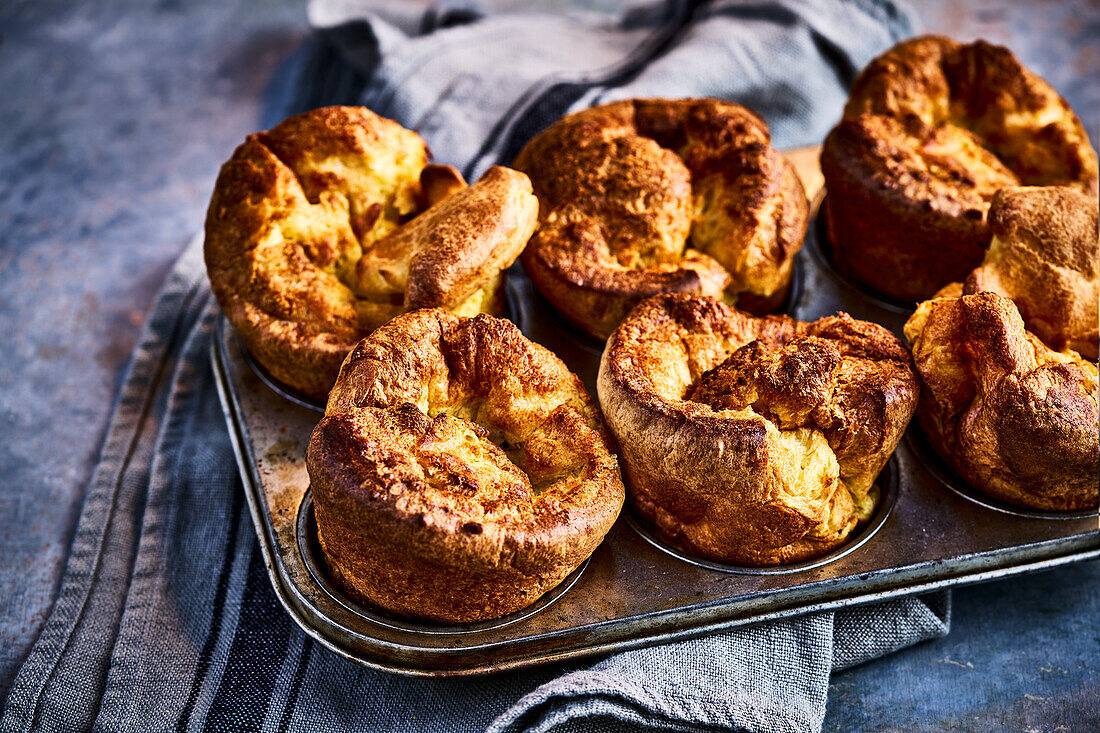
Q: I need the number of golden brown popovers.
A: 6